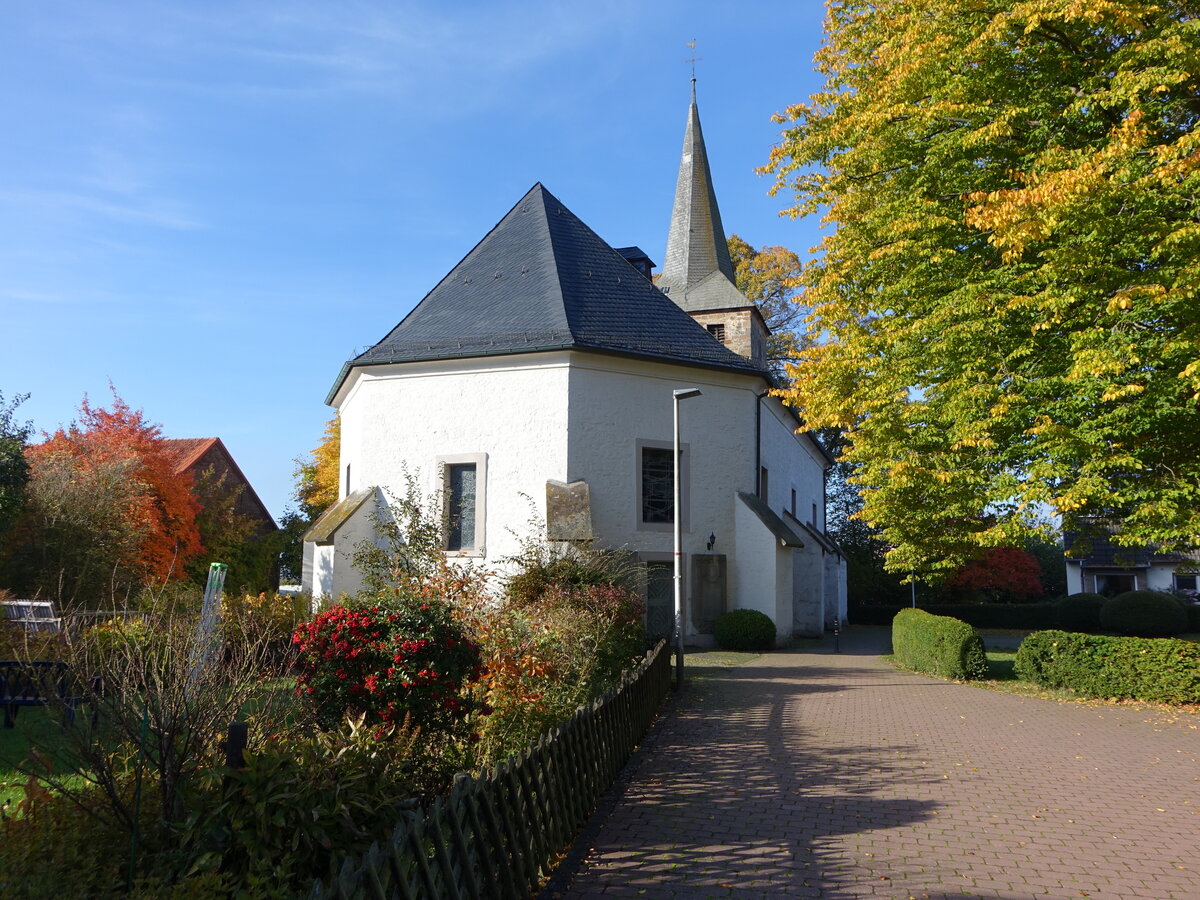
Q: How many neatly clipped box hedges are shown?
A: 2